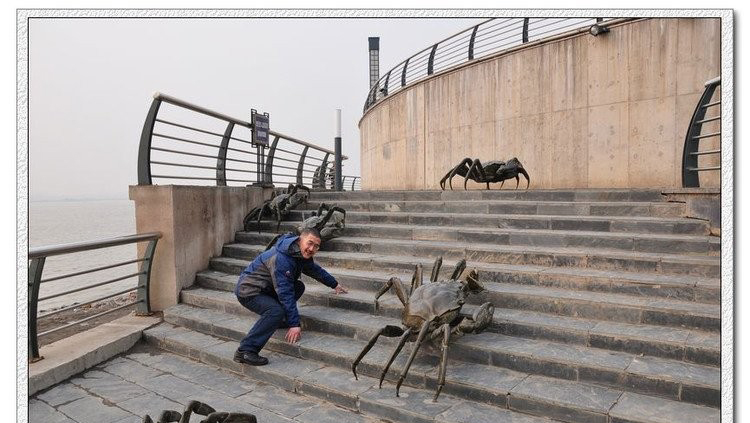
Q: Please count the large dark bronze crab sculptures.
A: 5